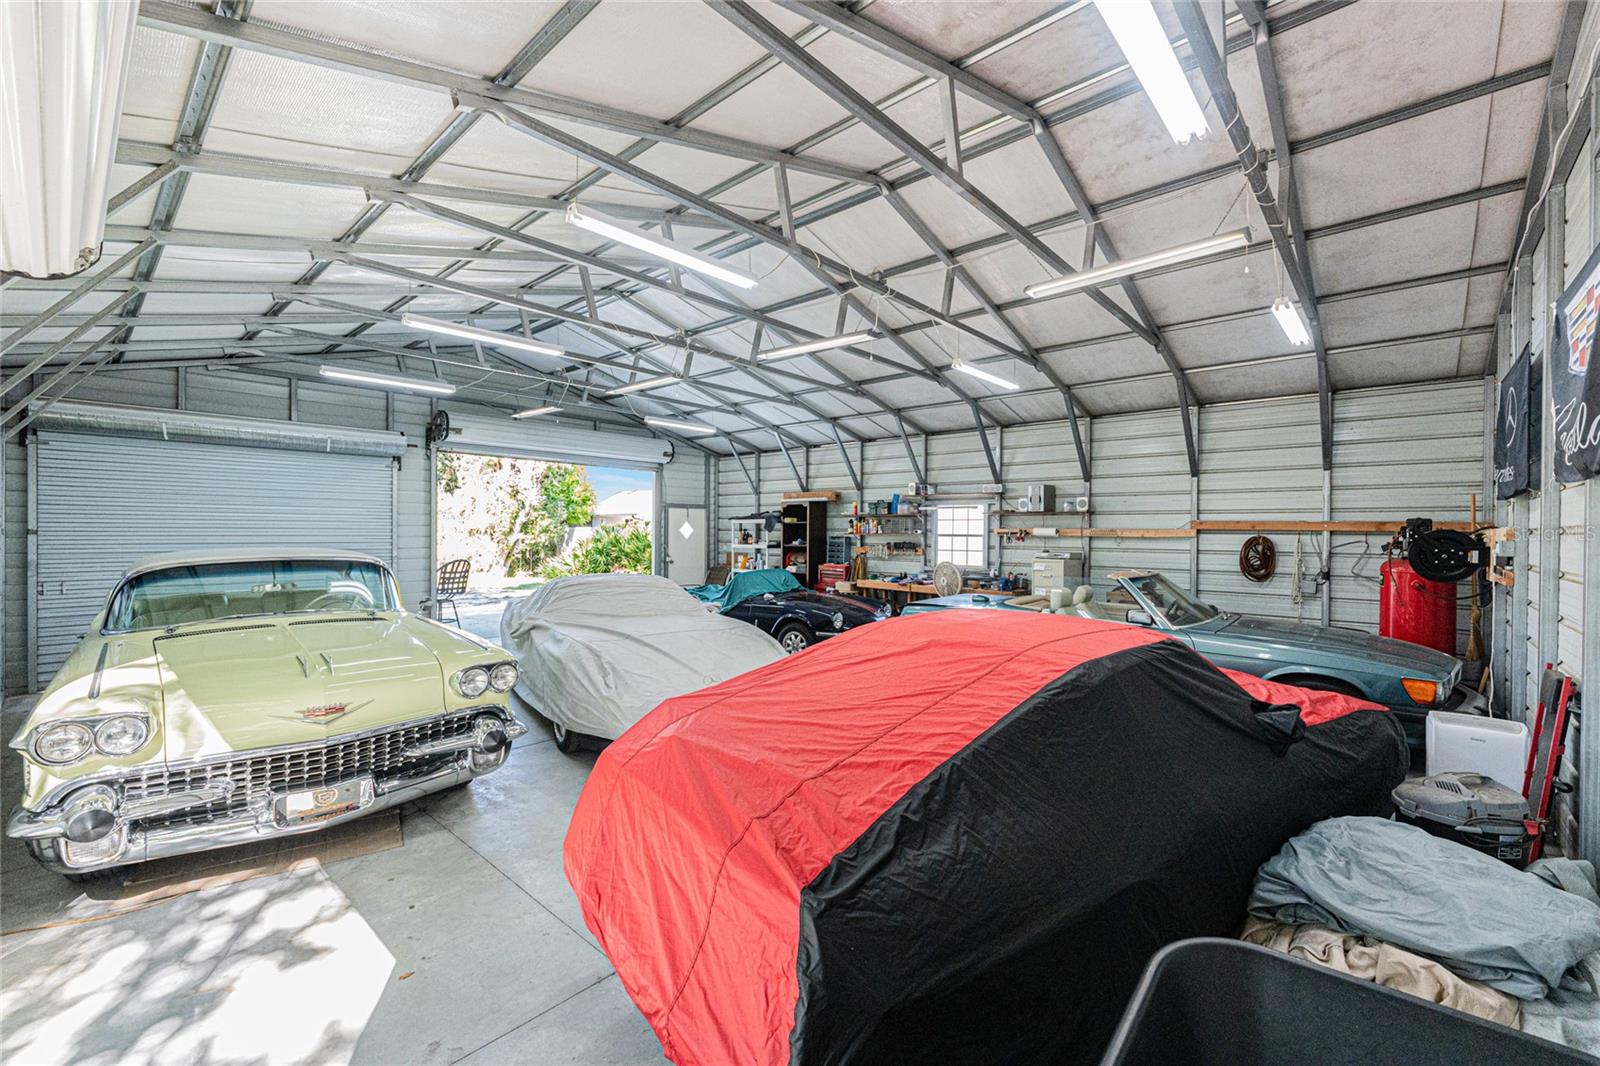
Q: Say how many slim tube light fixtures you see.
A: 11